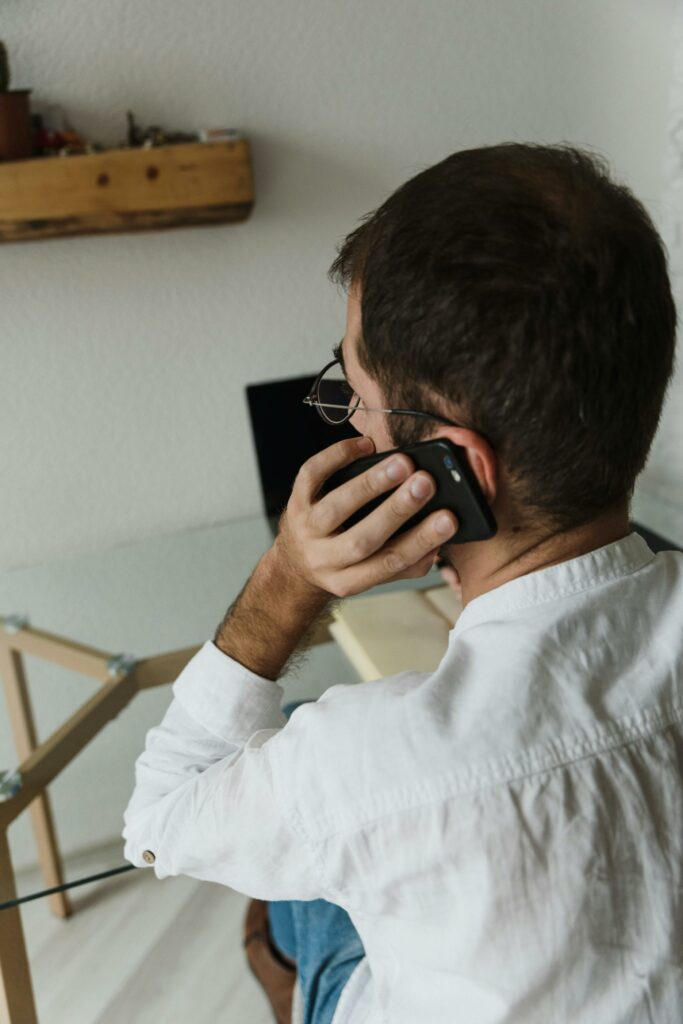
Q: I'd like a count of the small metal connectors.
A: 3